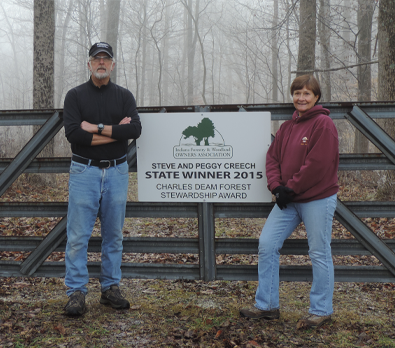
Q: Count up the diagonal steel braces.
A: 4